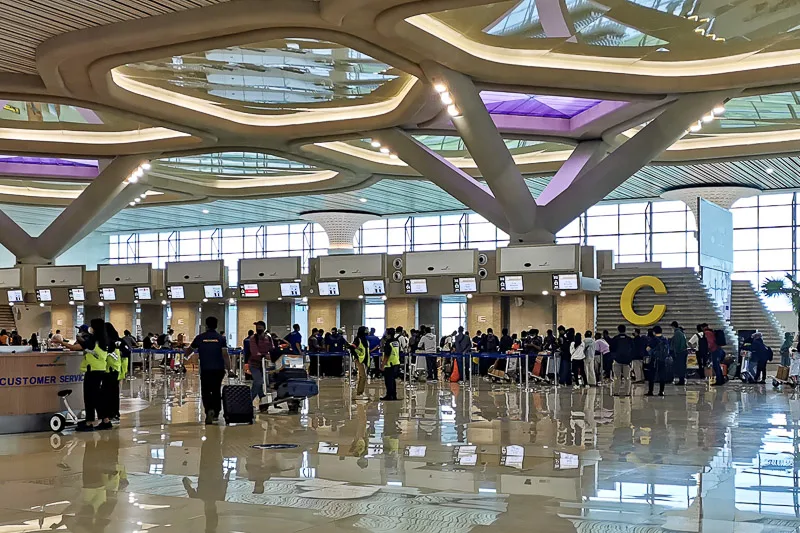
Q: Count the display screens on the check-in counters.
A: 15